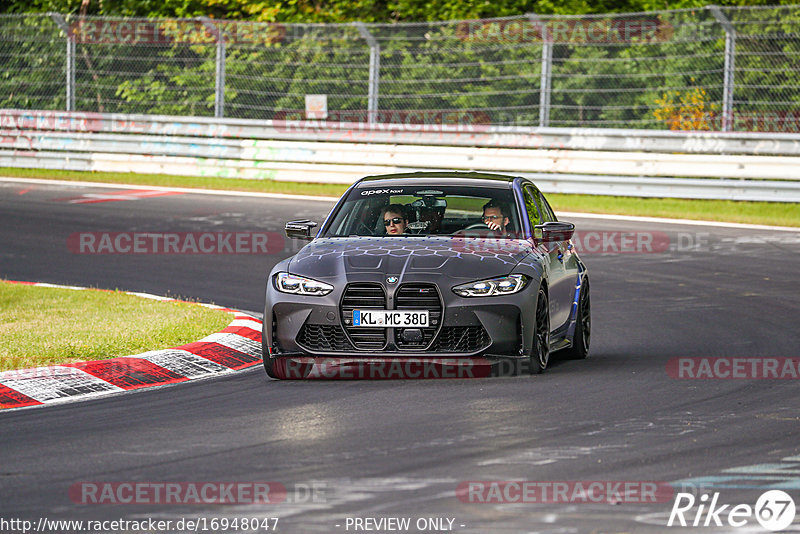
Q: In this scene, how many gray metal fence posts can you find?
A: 5